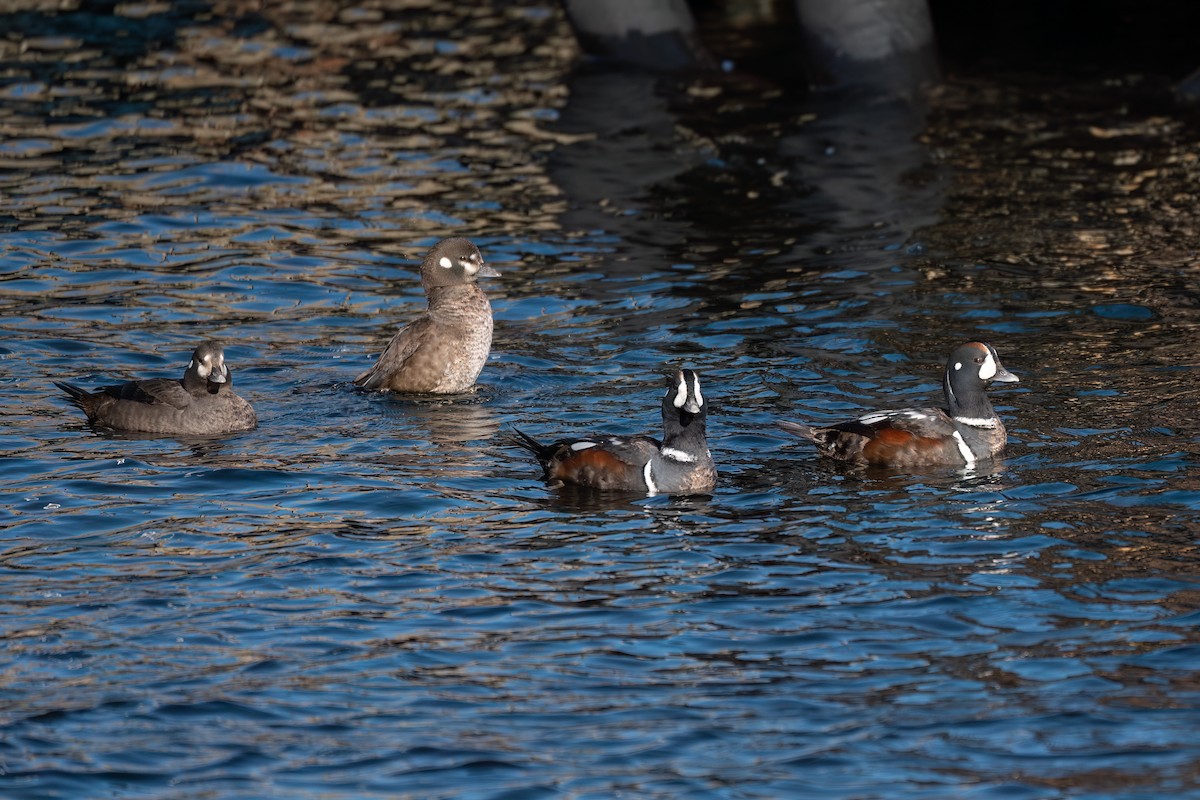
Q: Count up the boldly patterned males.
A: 2